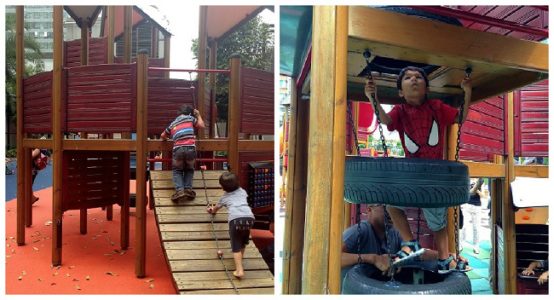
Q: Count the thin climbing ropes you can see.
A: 1